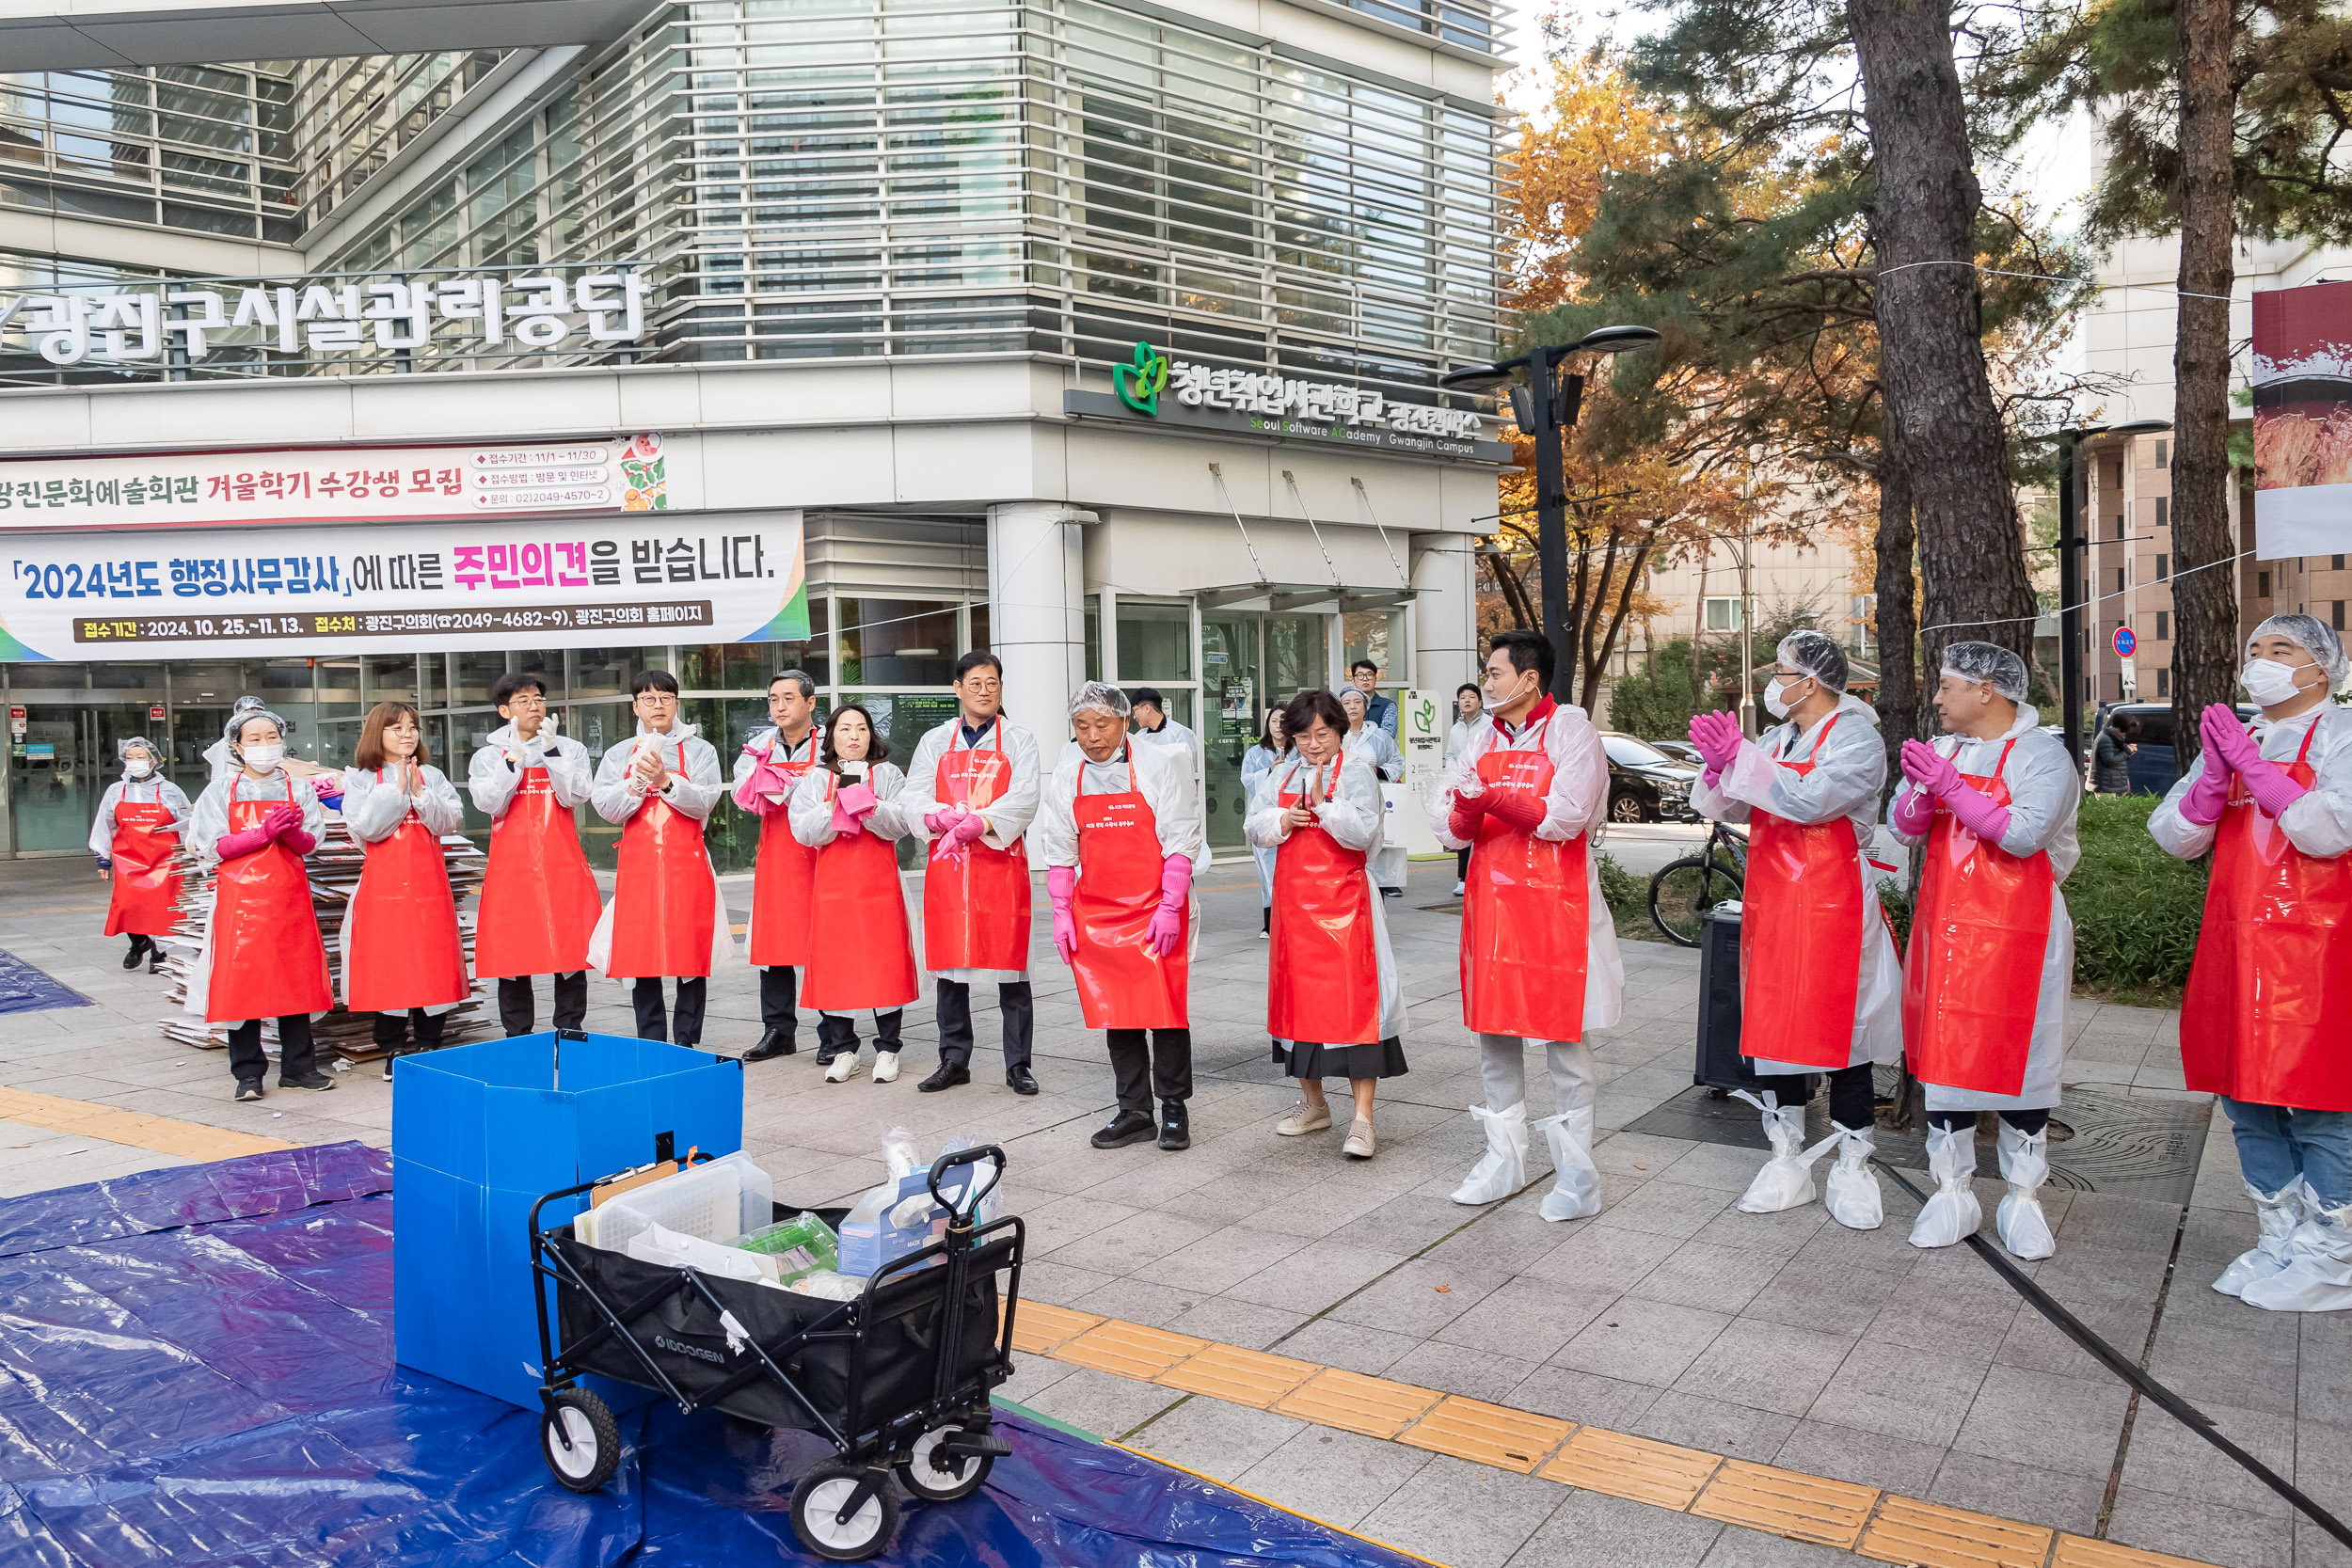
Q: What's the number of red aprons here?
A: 14